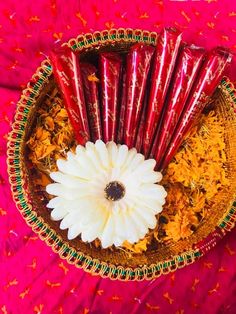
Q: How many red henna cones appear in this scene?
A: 7